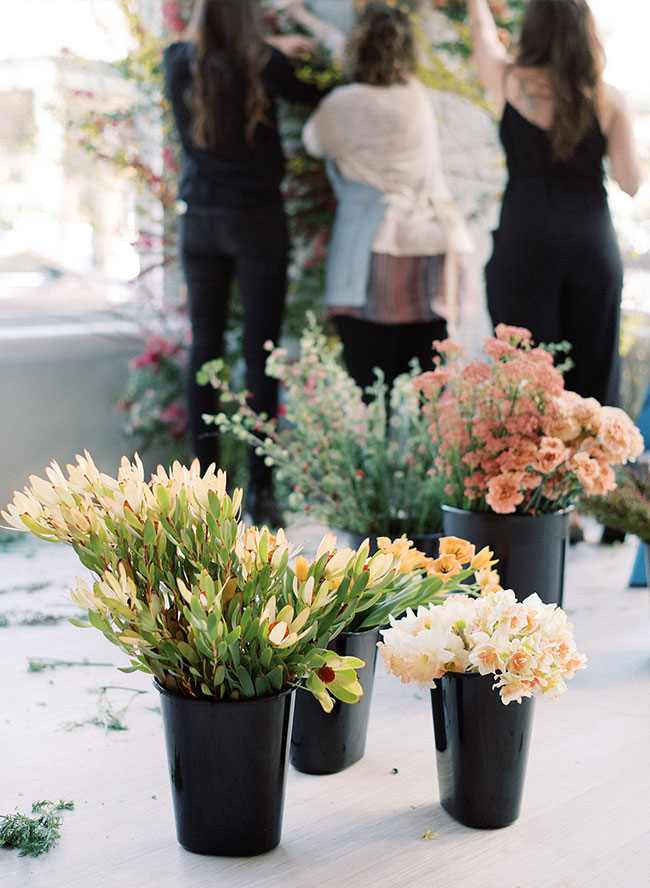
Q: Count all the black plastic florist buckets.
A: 5